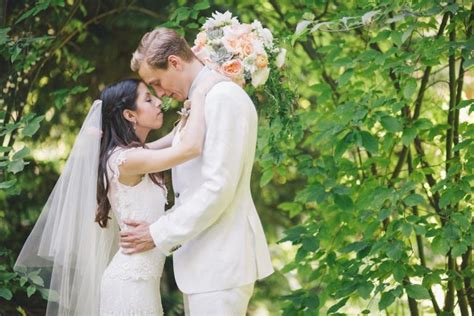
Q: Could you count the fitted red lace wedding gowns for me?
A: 0